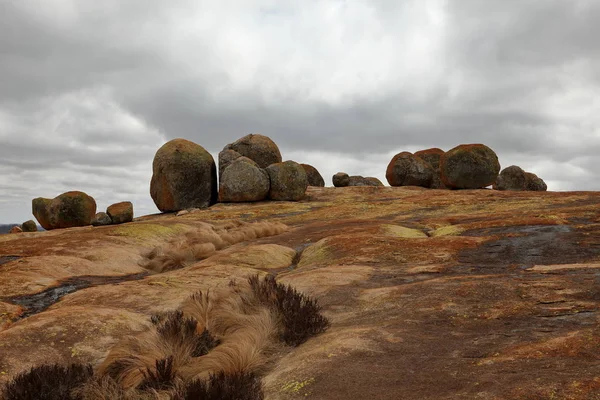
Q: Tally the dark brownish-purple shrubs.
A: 5